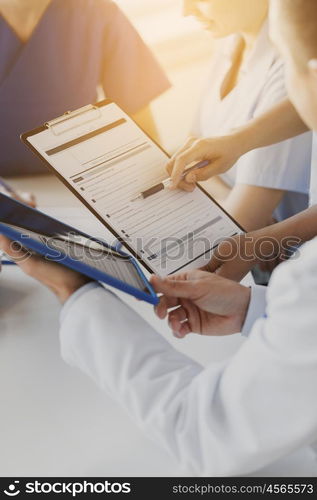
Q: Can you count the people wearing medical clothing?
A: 3